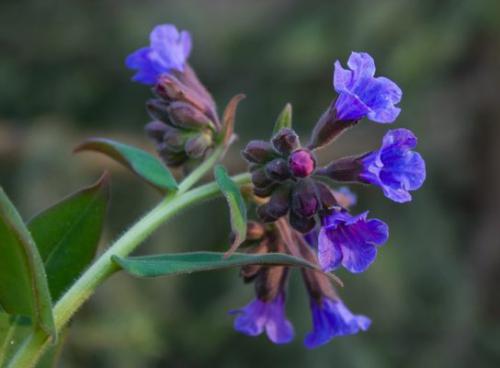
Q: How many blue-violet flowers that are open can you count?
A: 6